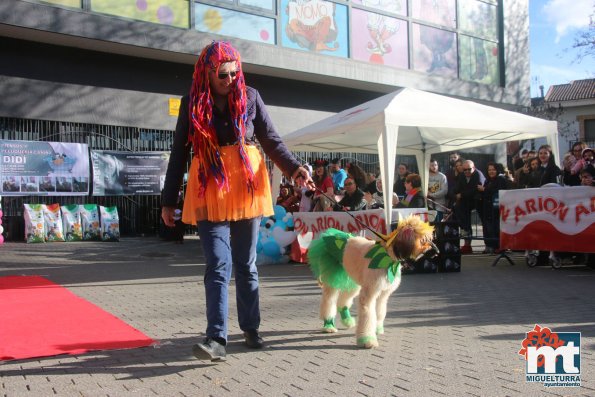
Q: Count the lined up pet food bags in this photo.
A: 5